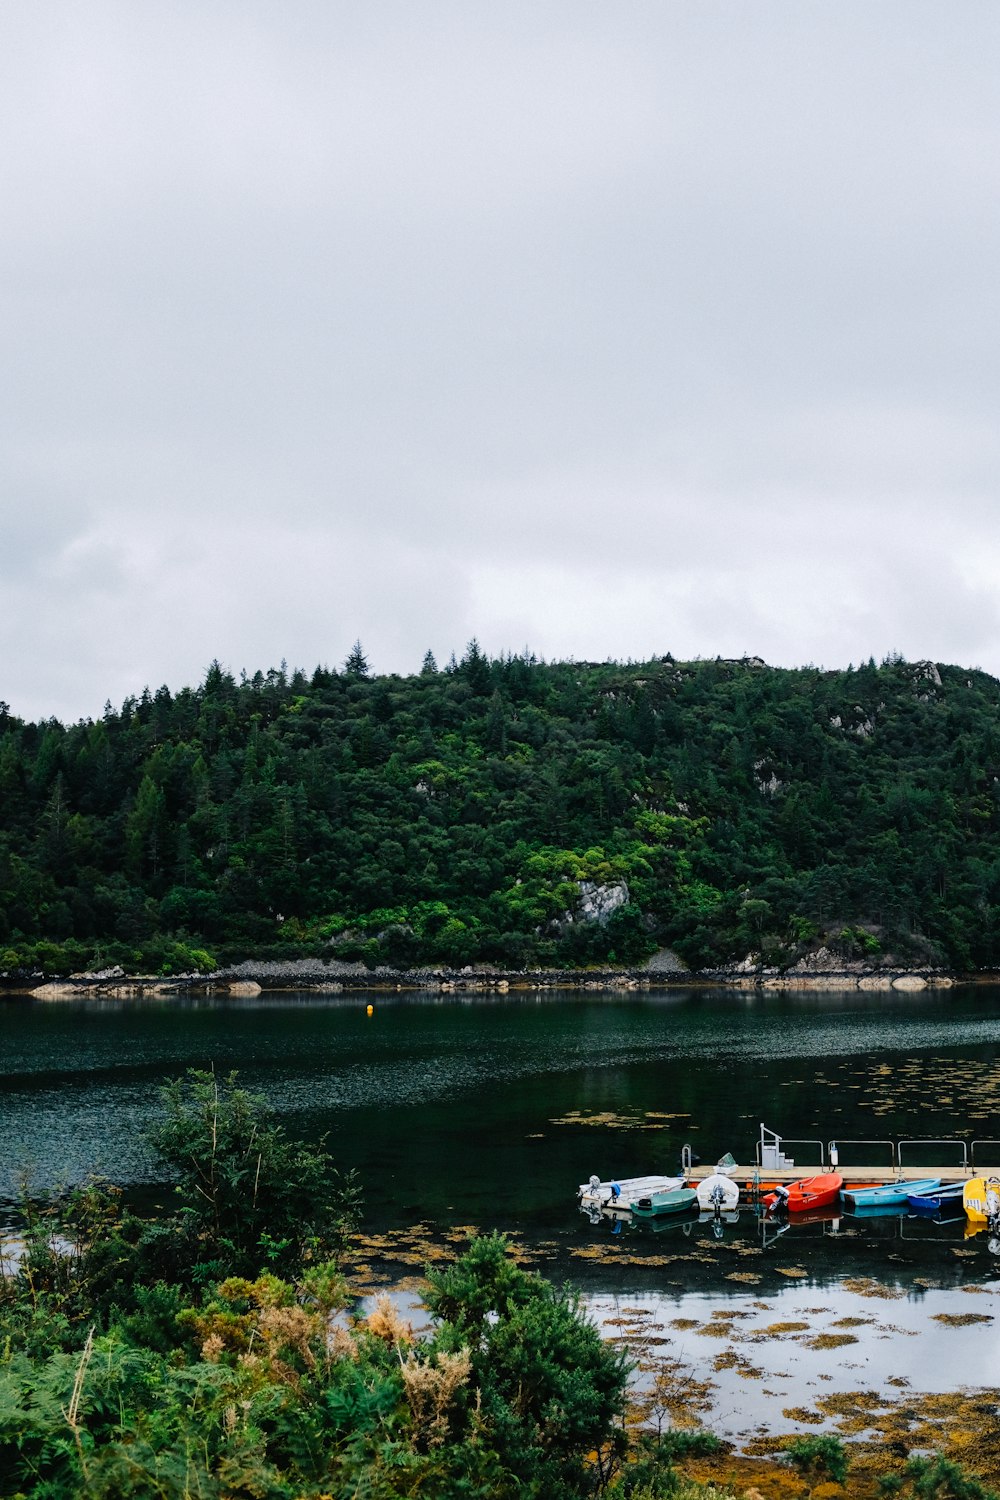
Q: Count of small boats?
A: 8